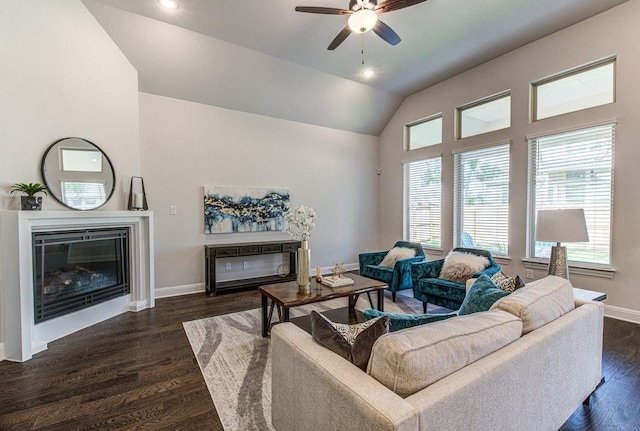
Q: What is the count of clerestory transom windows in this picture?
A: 3